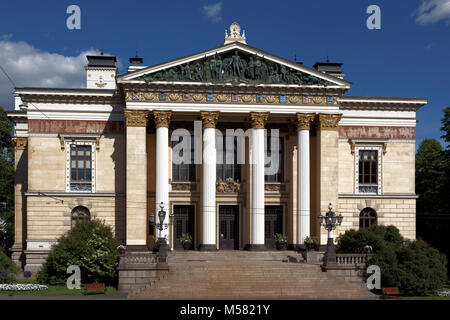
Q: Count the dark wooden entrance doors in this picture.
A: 3